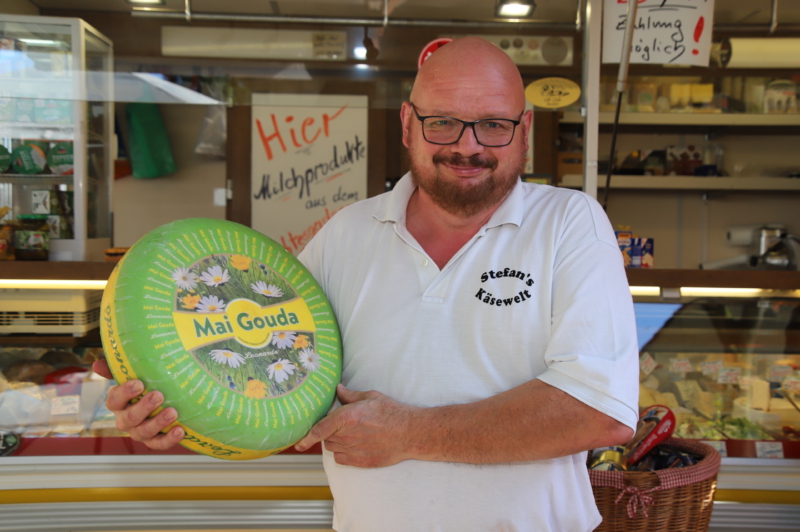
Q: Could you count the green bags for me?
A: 1